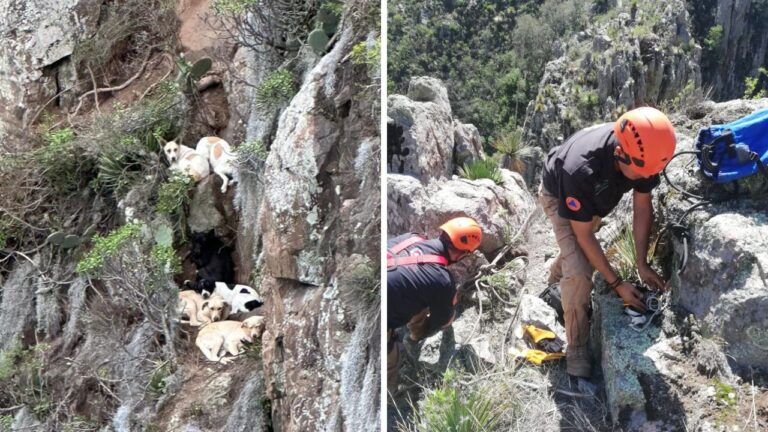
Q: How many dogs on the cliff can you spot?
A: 6